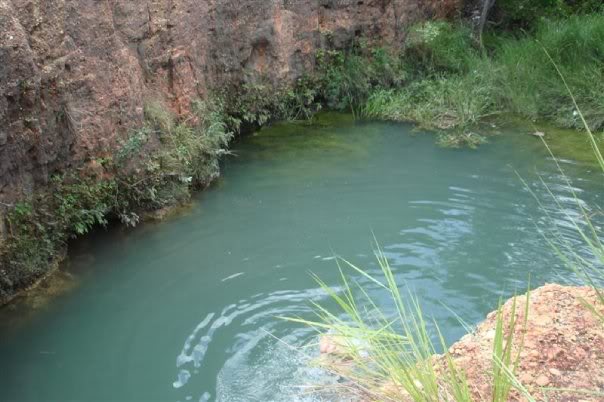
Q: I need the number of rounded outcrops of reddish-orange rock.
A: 1